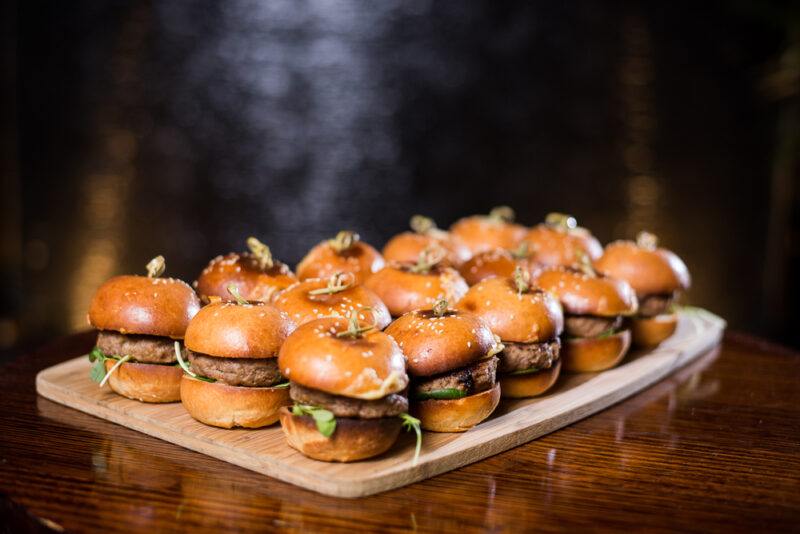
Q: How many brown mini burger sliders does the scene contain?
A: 15